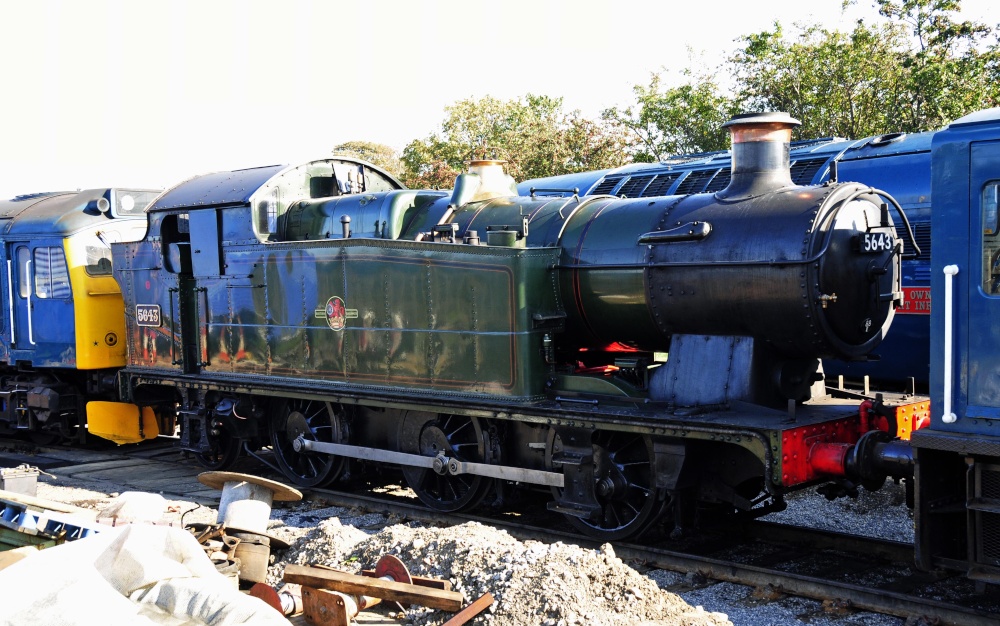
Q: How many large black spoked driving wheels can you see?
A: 3